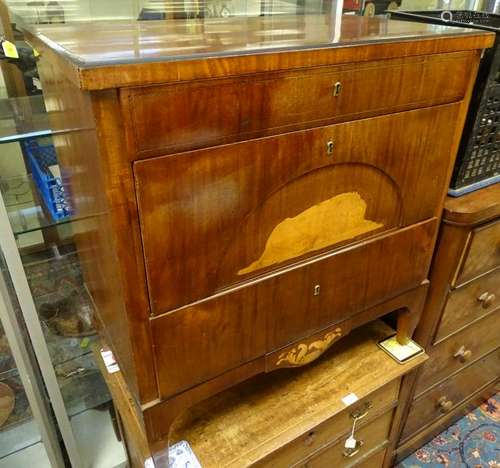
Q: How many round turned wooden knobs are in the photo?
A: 3